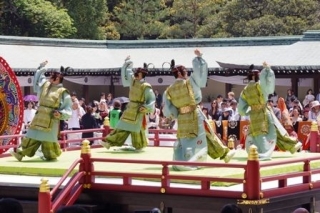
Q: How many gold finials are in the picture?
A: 6